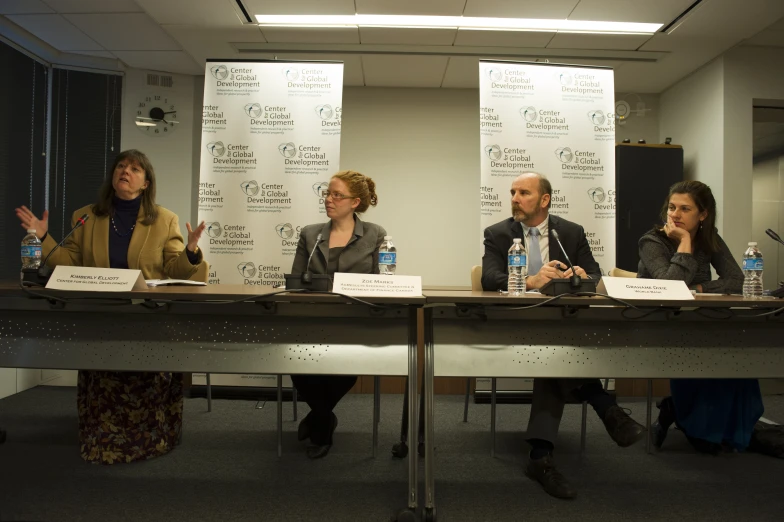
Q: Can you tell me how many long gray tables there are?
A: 2